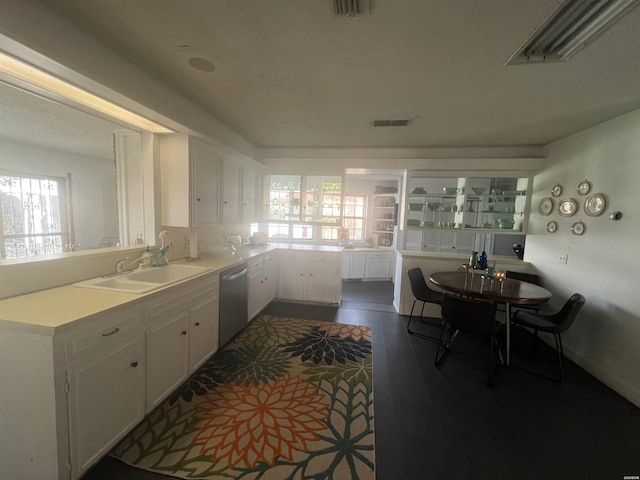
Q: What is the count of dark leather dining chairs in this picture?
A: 4